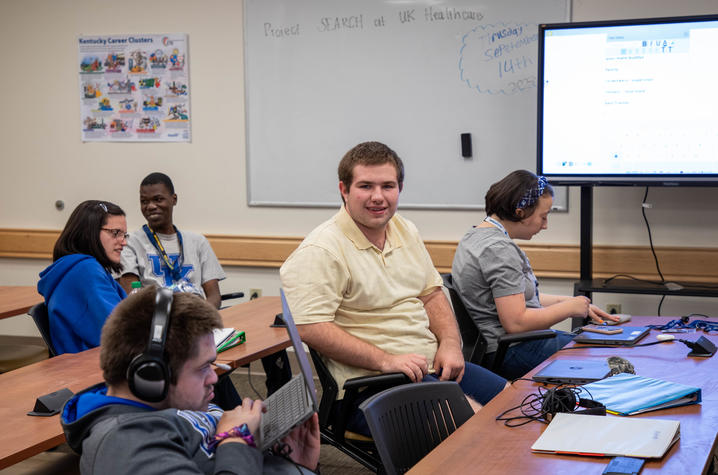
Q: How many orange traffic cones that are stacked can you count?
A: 0